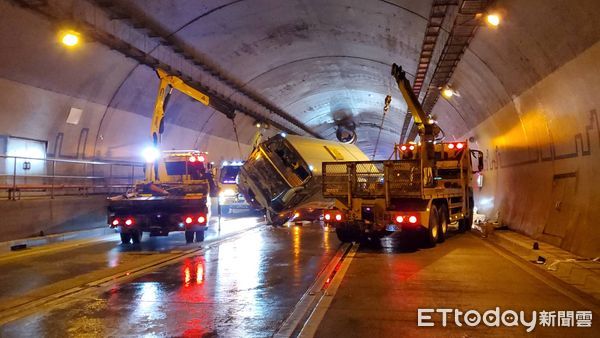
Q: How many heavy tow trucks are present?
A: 2